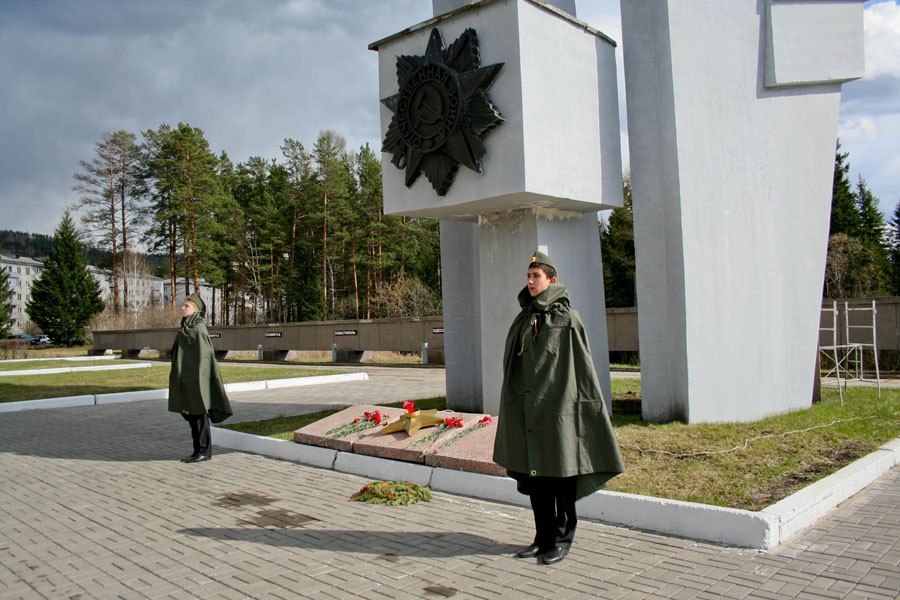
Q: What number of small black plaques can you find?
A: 4